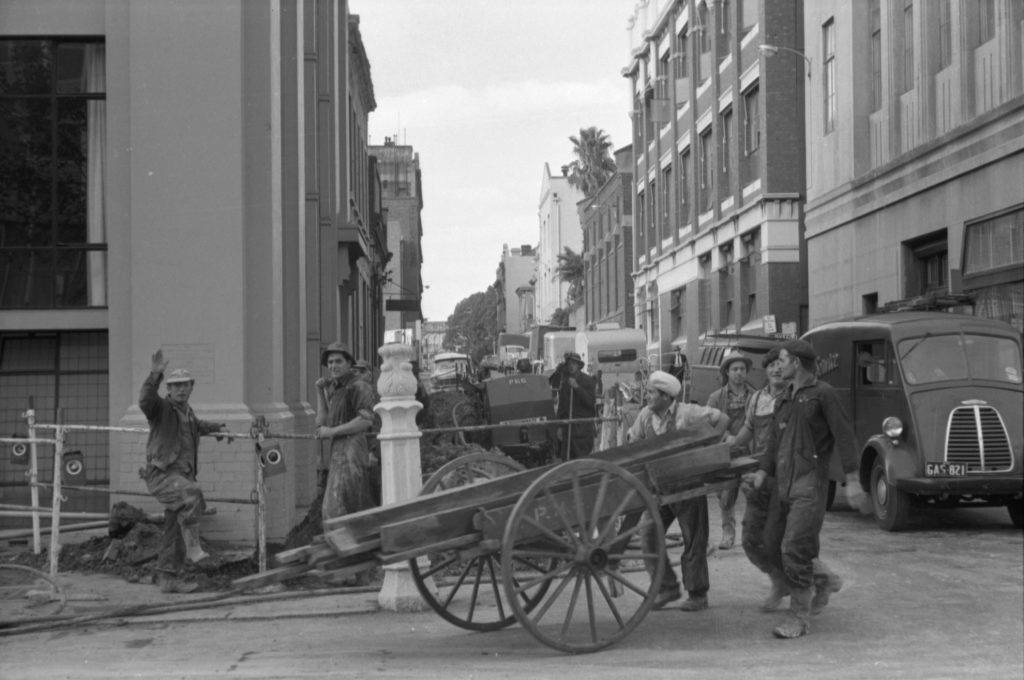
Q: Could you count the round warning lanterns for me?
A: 3